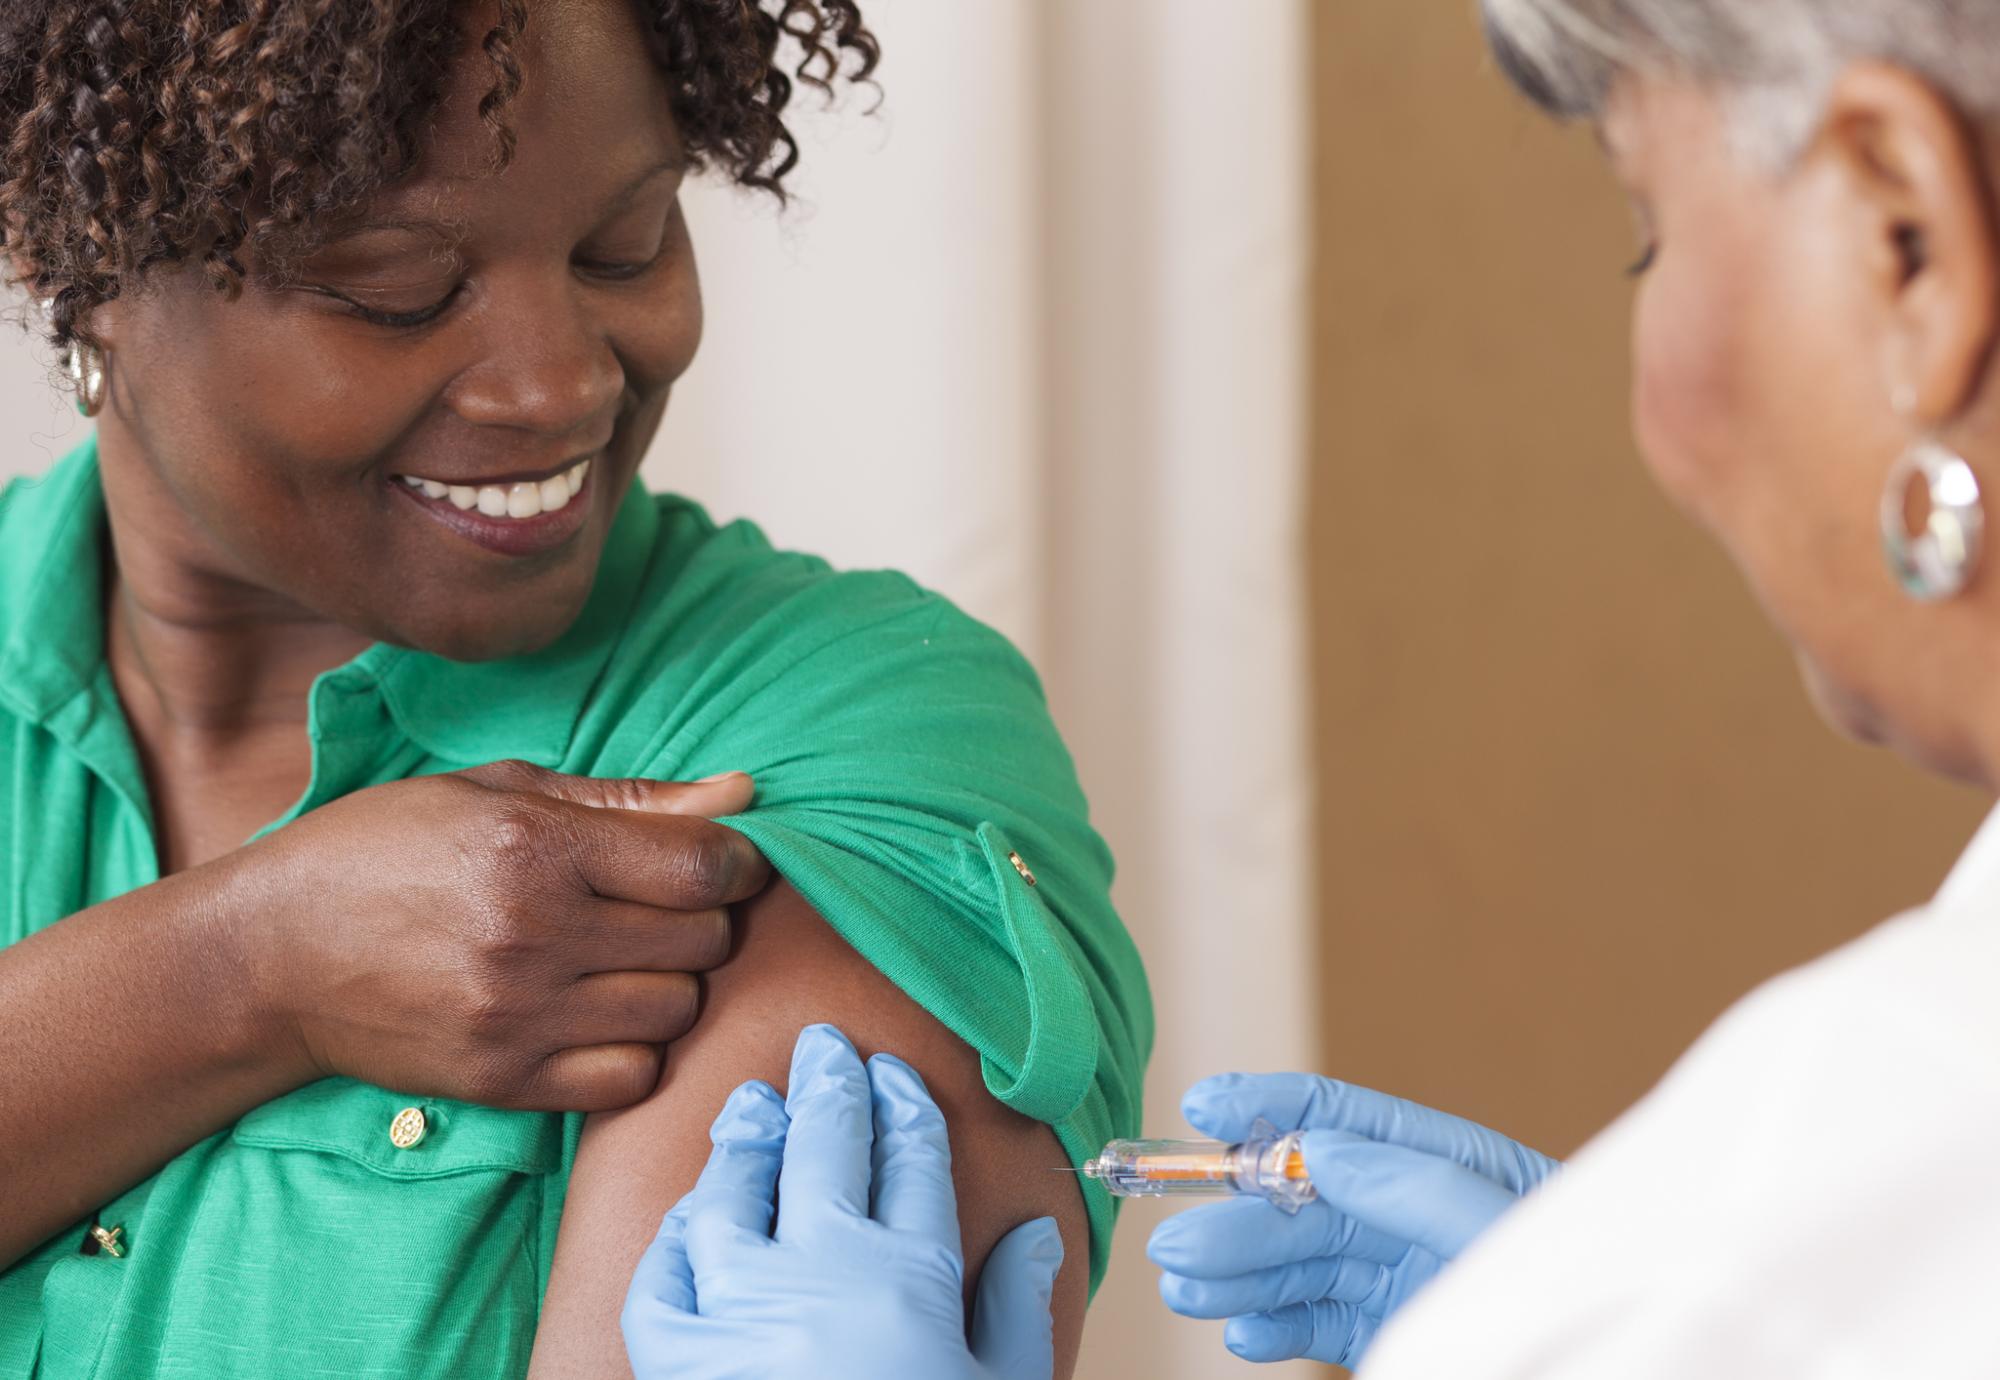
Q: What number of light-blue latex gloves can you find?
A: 2